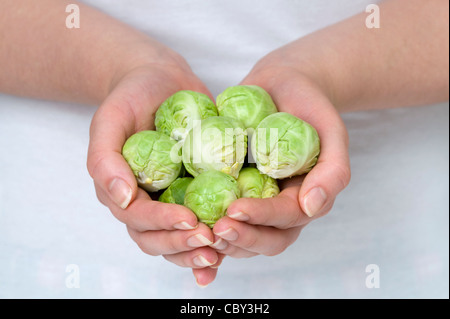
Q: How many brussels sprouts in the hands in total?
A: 8